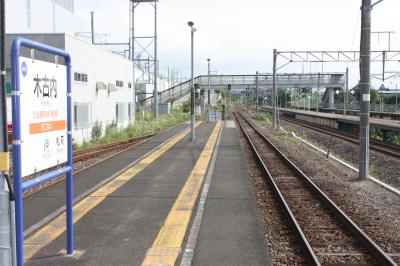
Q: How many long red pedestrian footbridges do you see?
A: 0